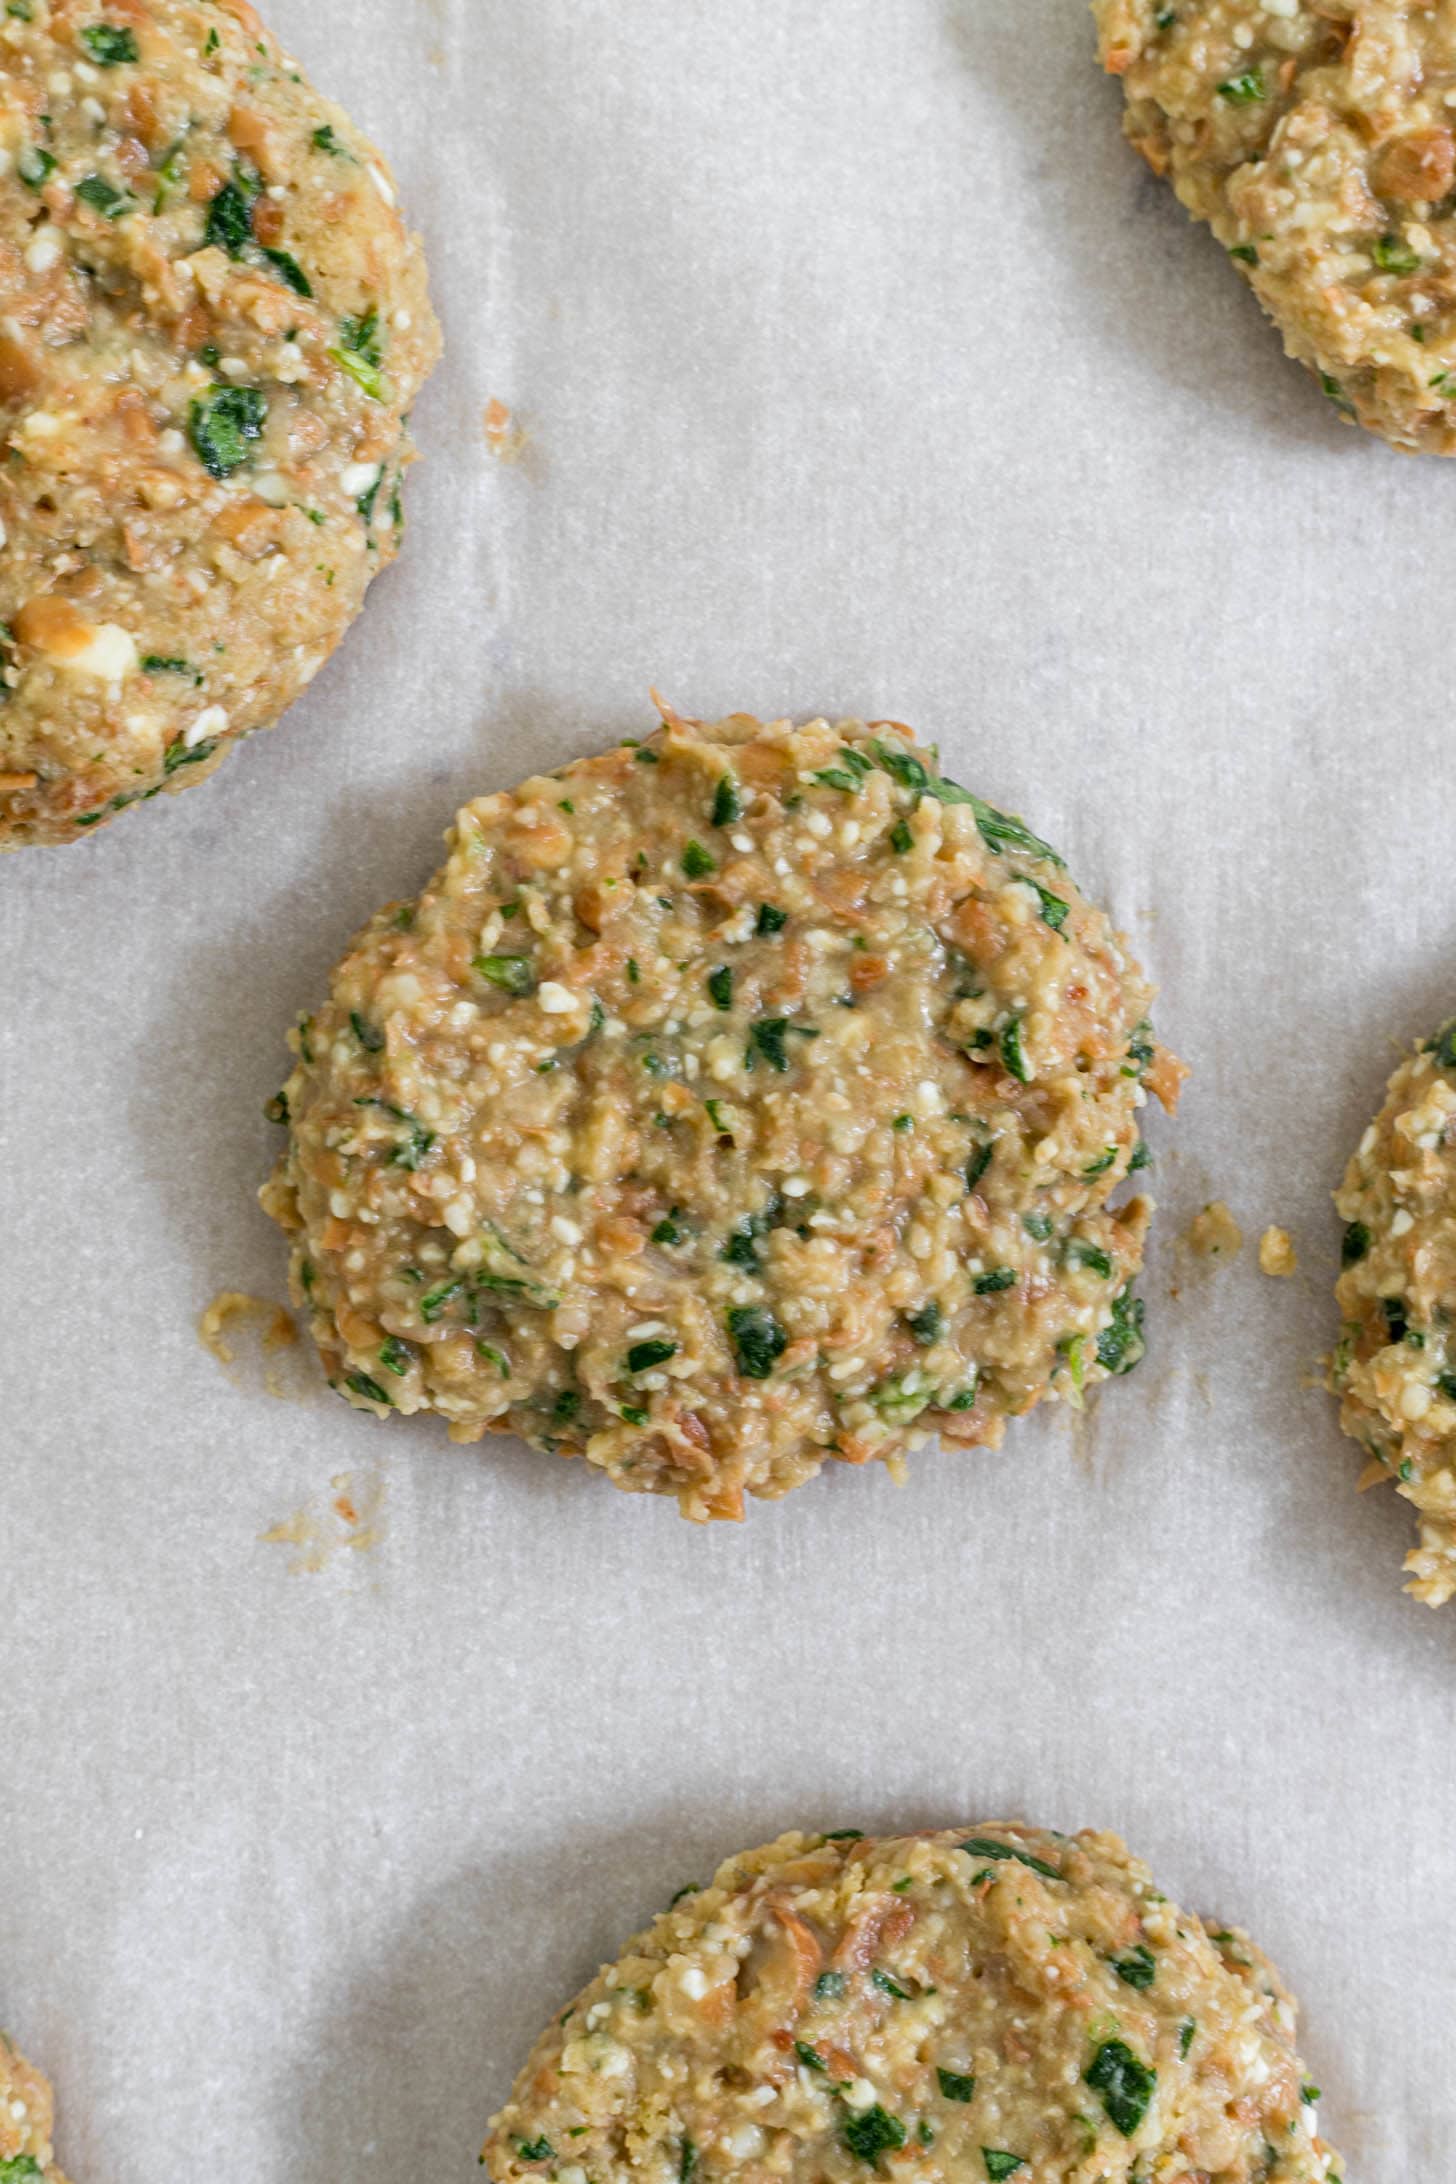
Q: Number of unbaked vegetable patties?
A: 6